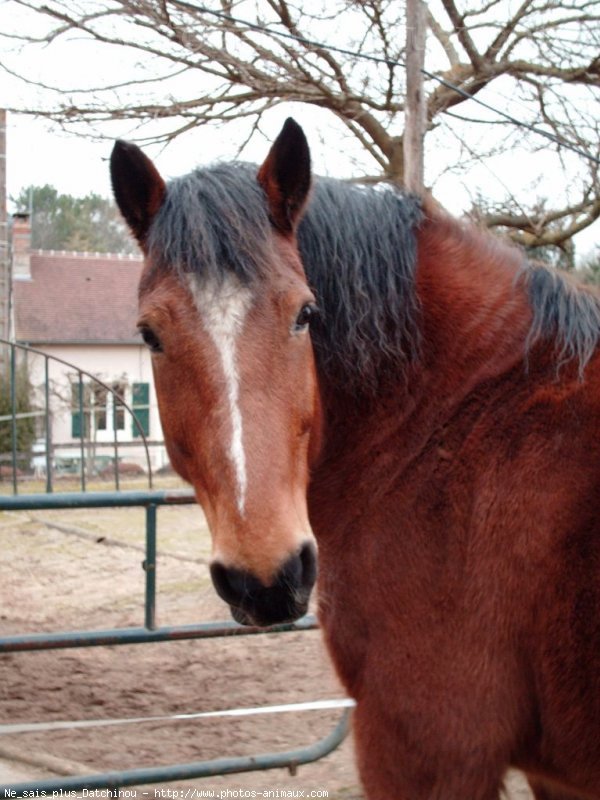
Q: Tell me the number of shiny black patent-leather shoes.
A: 0